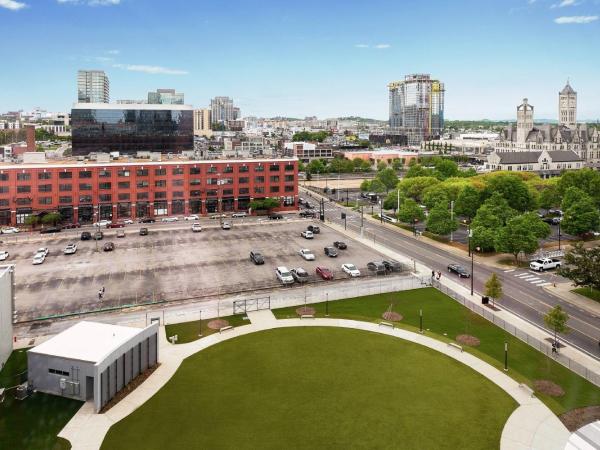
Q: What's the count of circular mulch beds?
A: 5